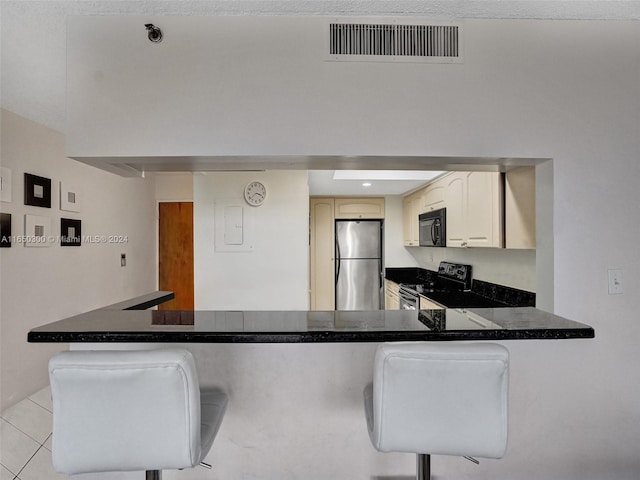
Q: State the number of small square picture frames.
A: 6